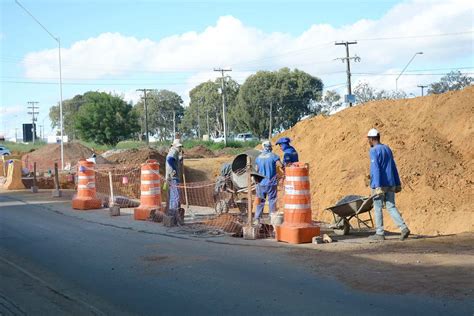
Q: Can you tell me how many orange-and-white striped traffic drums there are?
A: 3